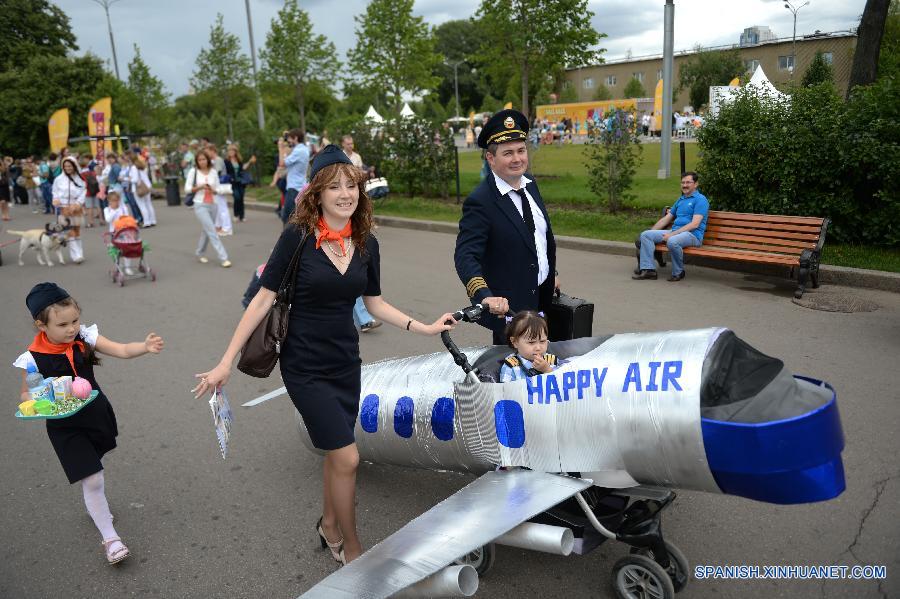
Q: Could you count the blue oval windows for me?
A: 4